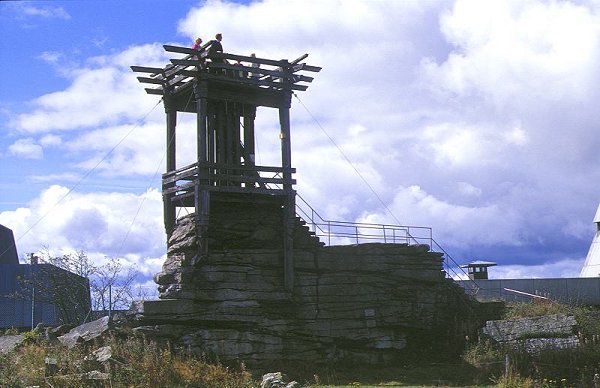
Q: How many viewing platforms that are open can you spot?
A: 2